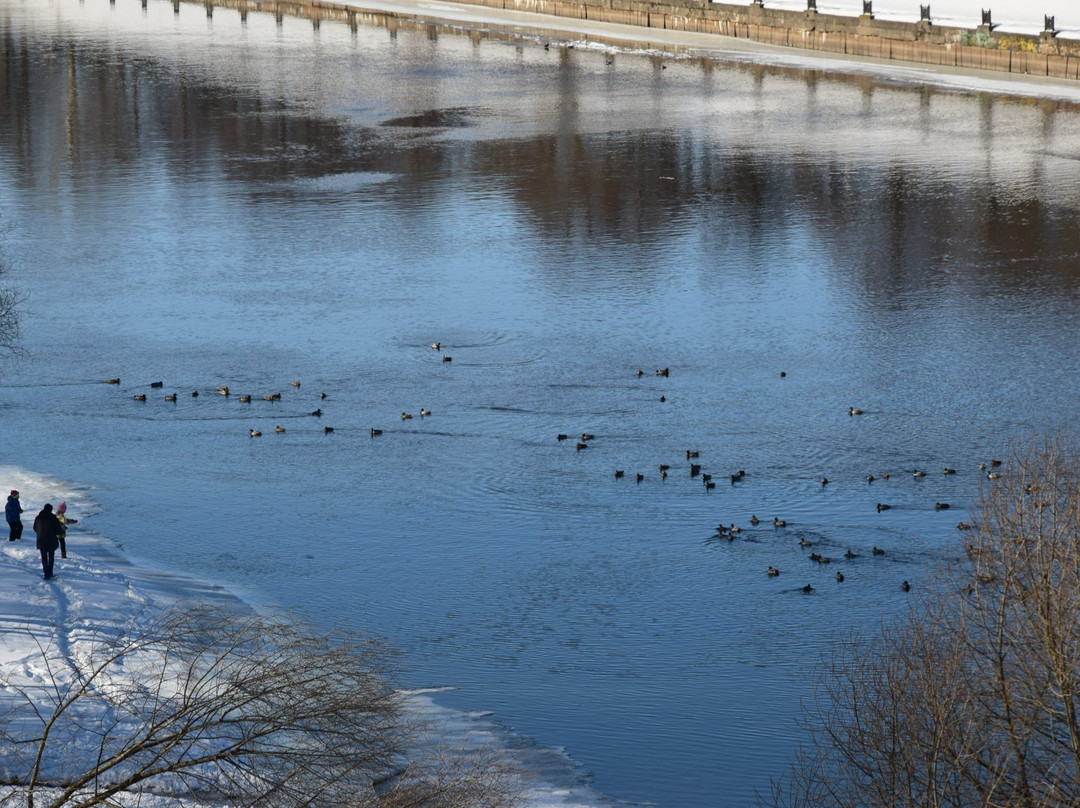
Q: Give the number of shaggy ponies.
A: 0